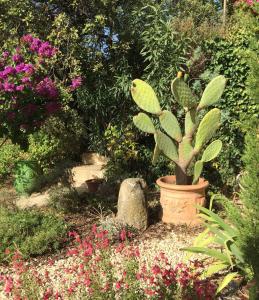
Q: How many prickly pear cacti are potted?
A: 1